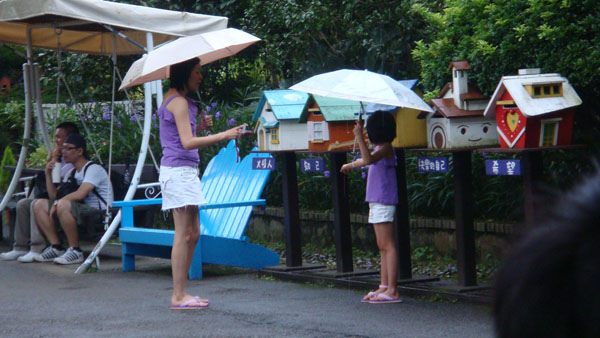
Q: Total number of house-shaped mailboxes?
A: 5